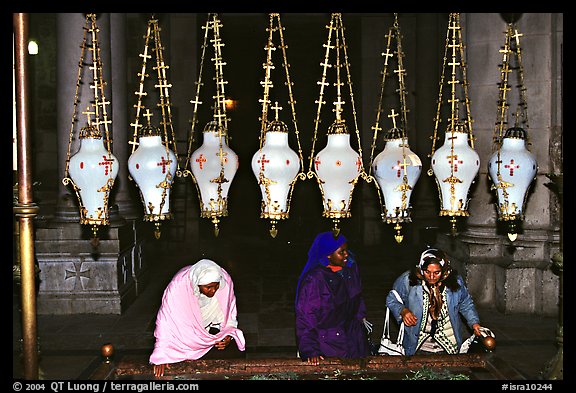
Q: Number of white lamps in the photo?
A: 8